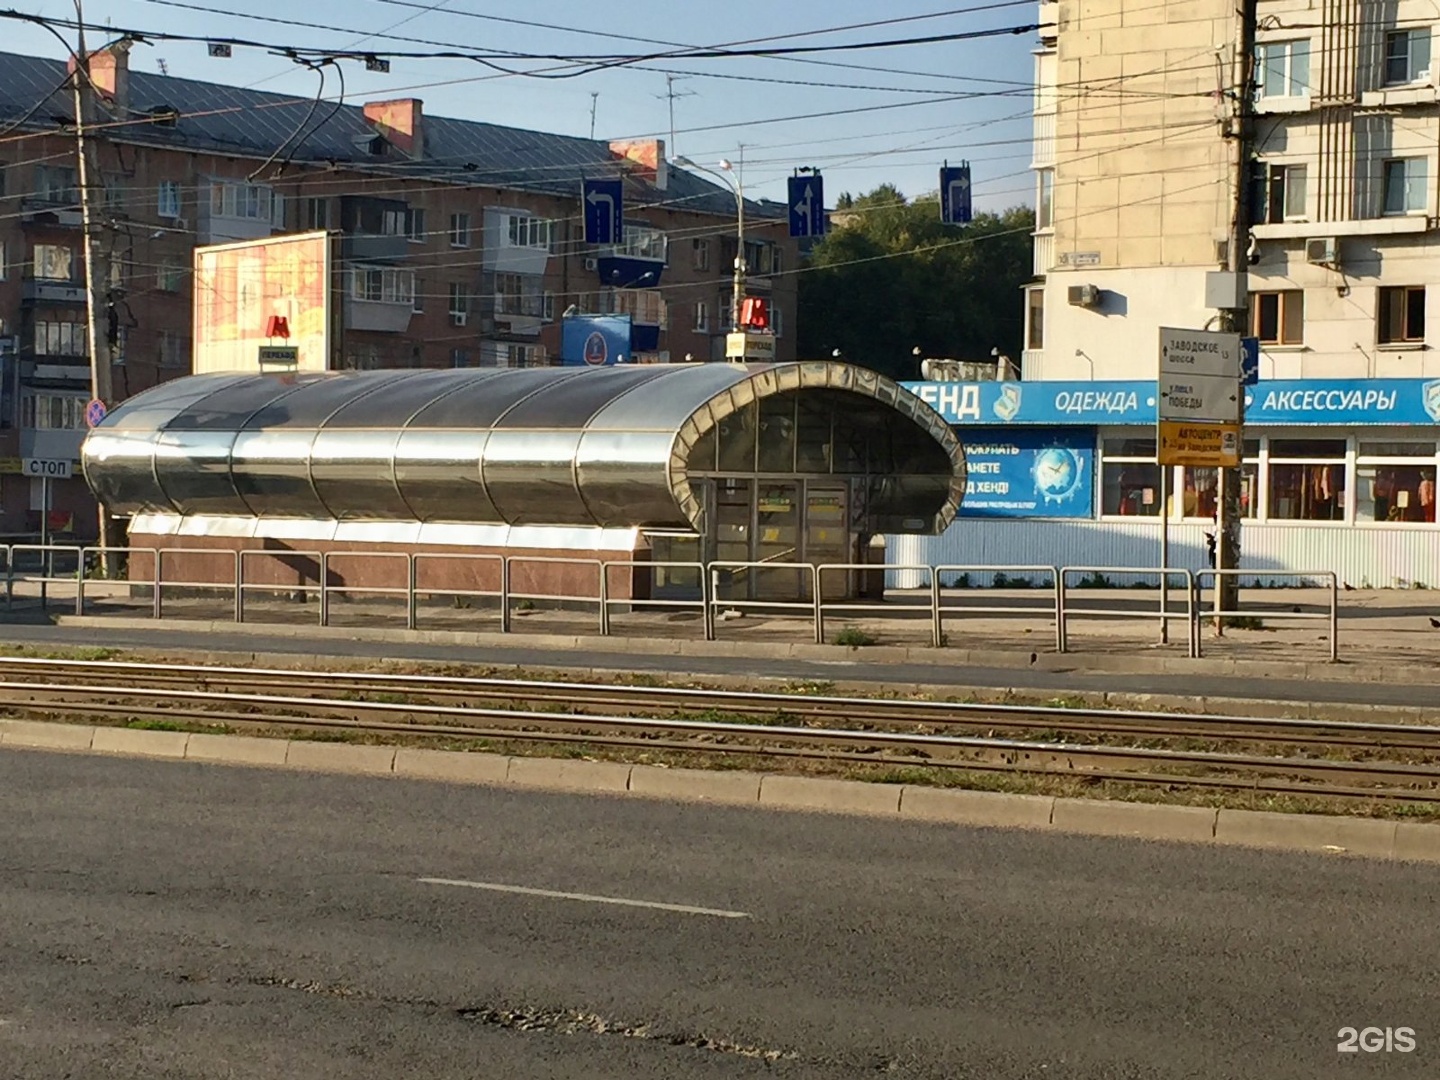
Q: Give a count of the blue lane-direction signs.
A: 3